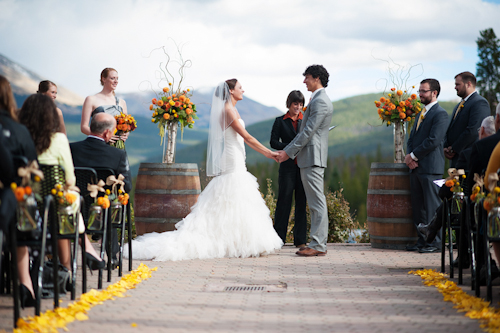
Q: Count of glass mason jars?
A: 7